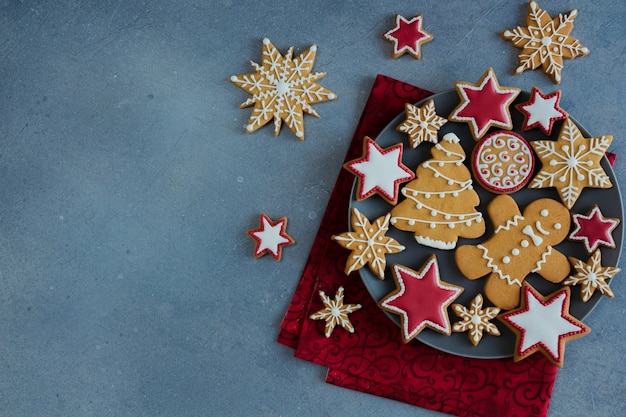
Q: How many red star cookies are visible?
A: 4